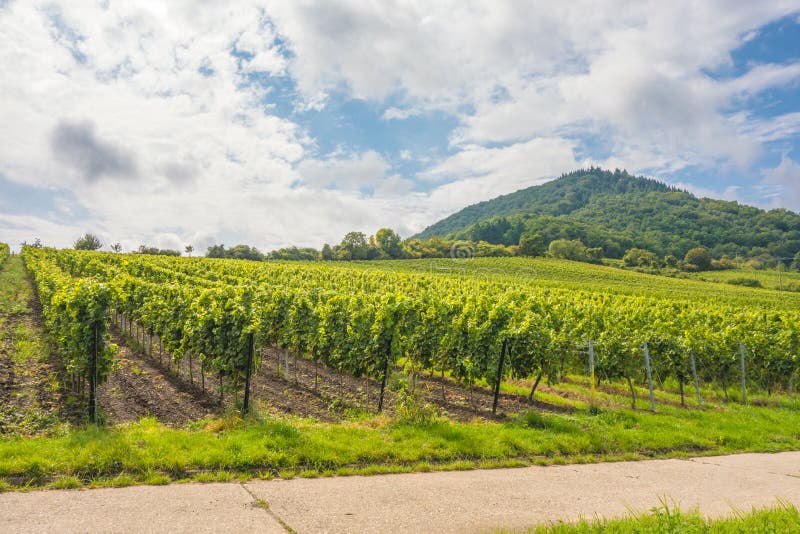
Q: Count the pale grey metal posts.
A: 4